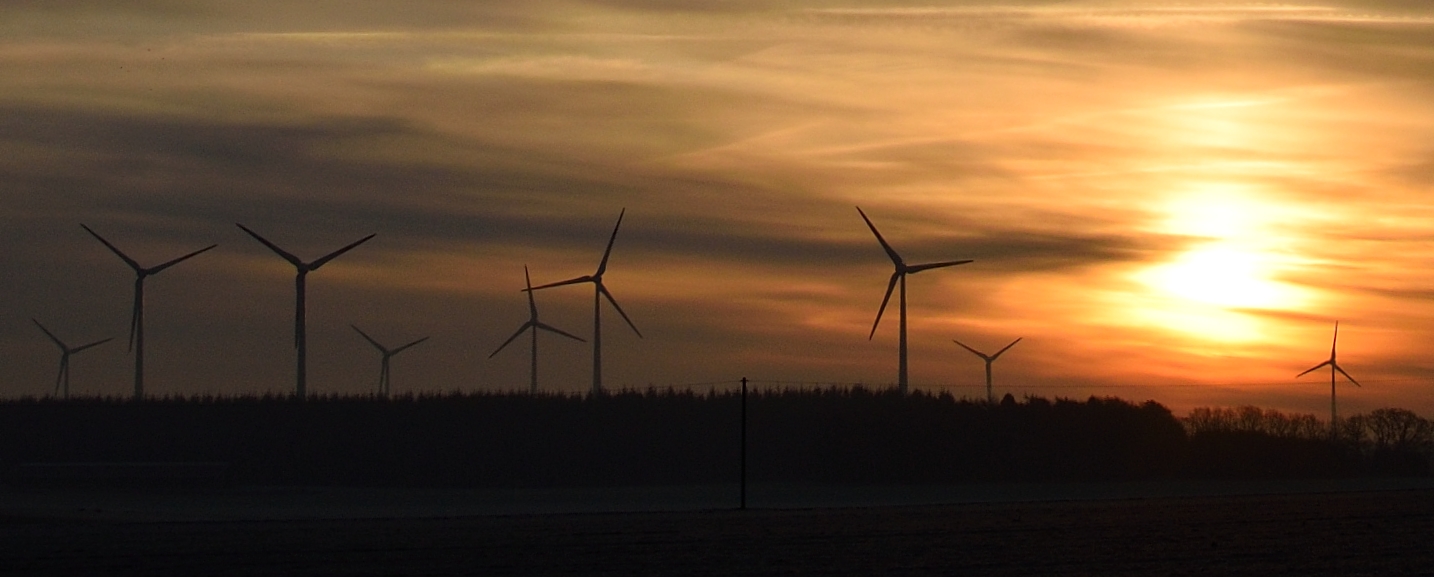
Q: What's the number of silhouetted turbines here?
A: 9